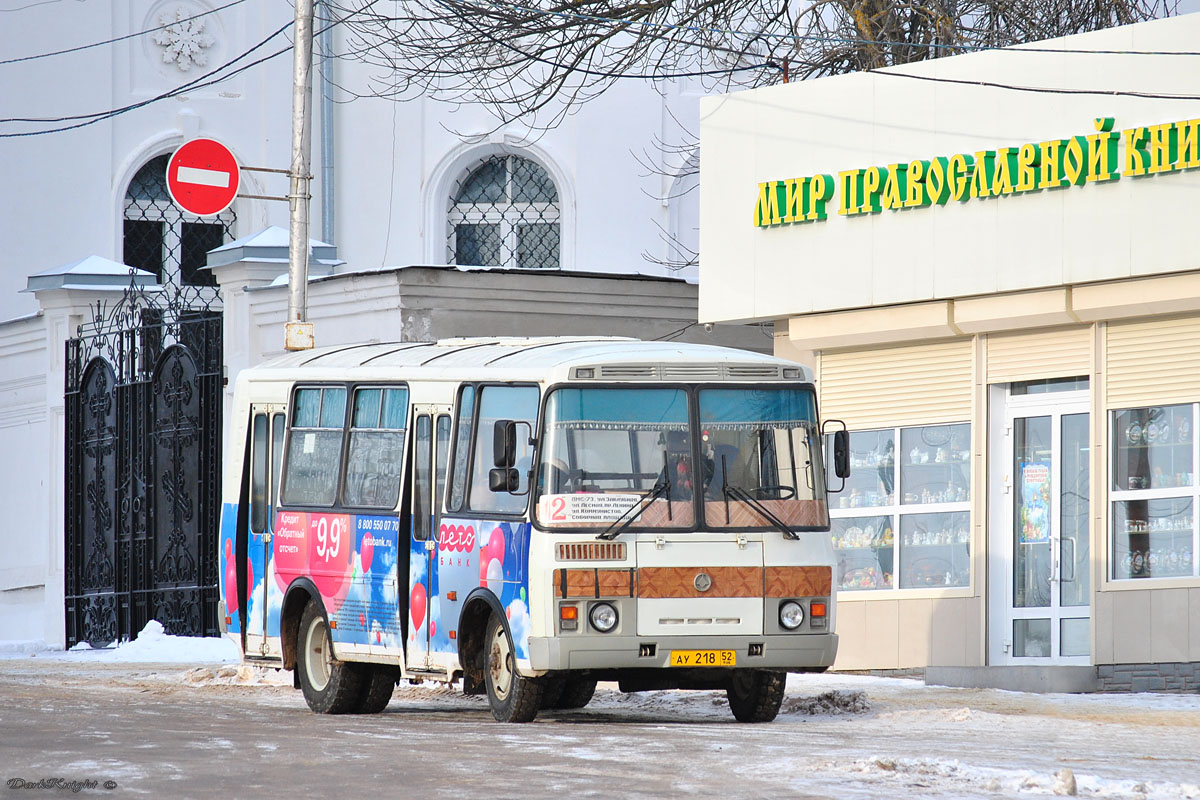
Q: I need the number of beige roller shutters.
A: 3